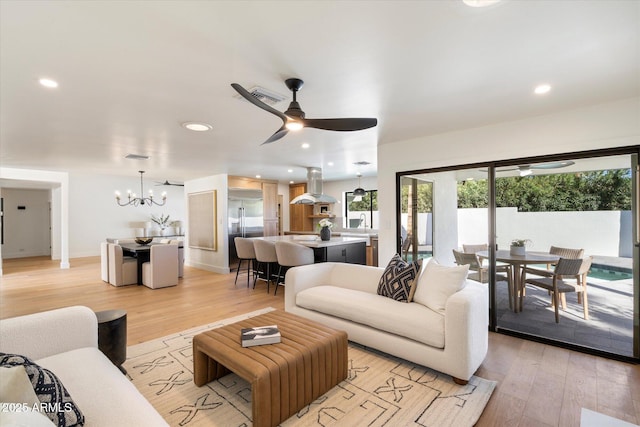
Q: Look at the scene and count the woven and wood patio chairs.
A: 4